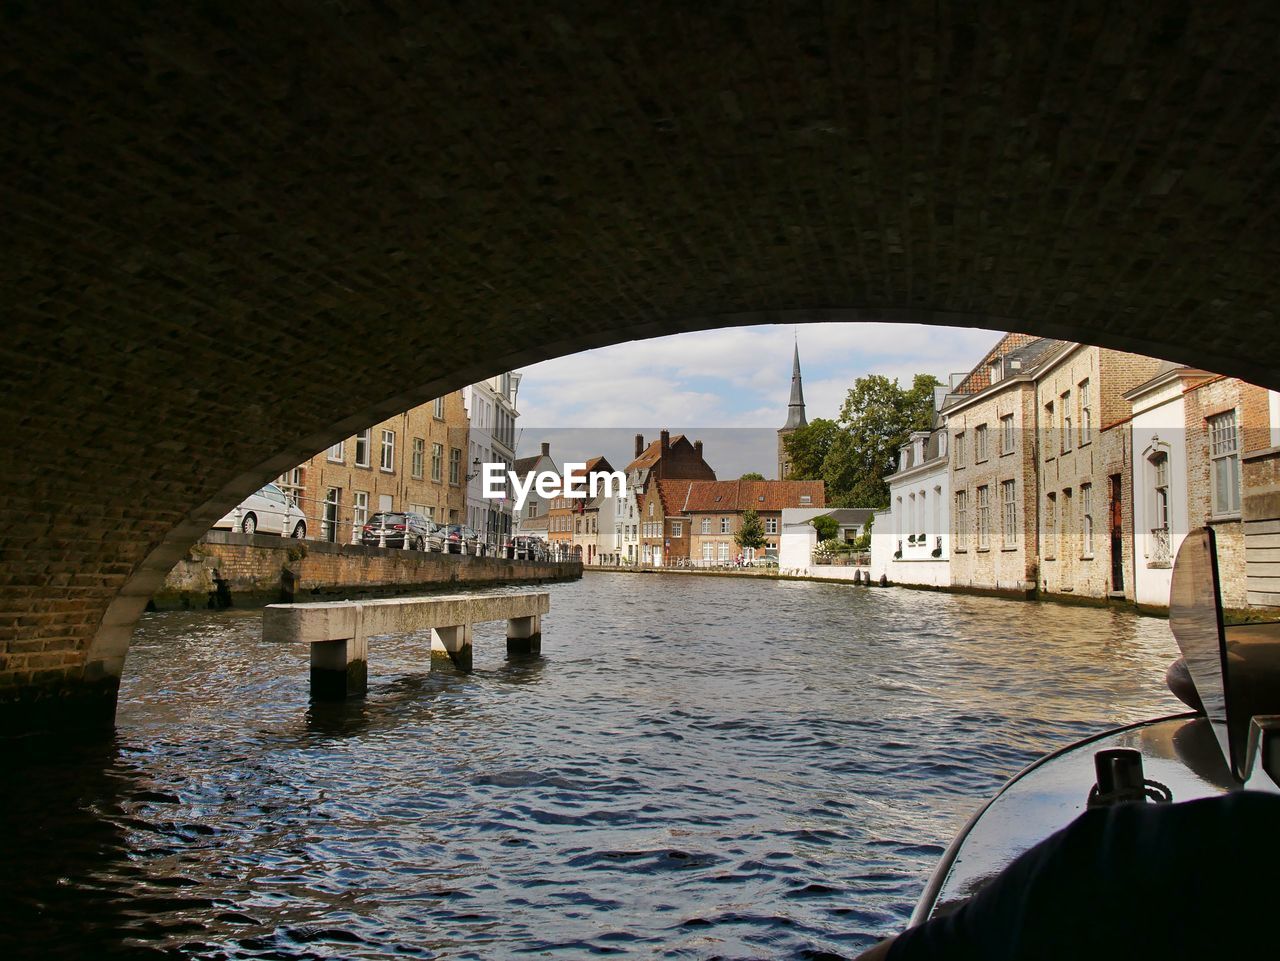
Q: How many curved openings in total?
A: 1